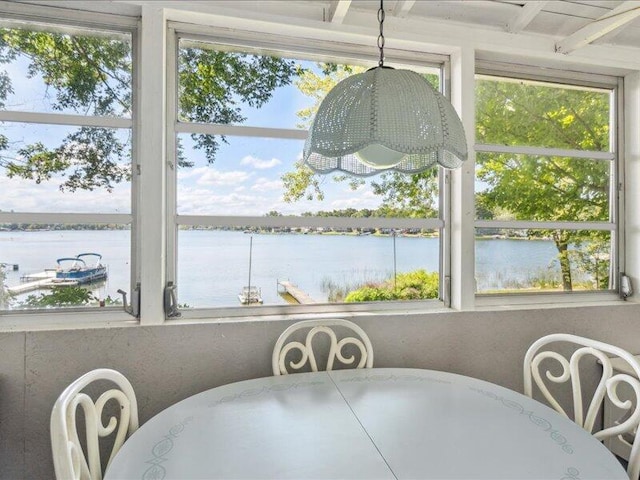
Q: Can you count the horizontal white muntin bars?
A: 6